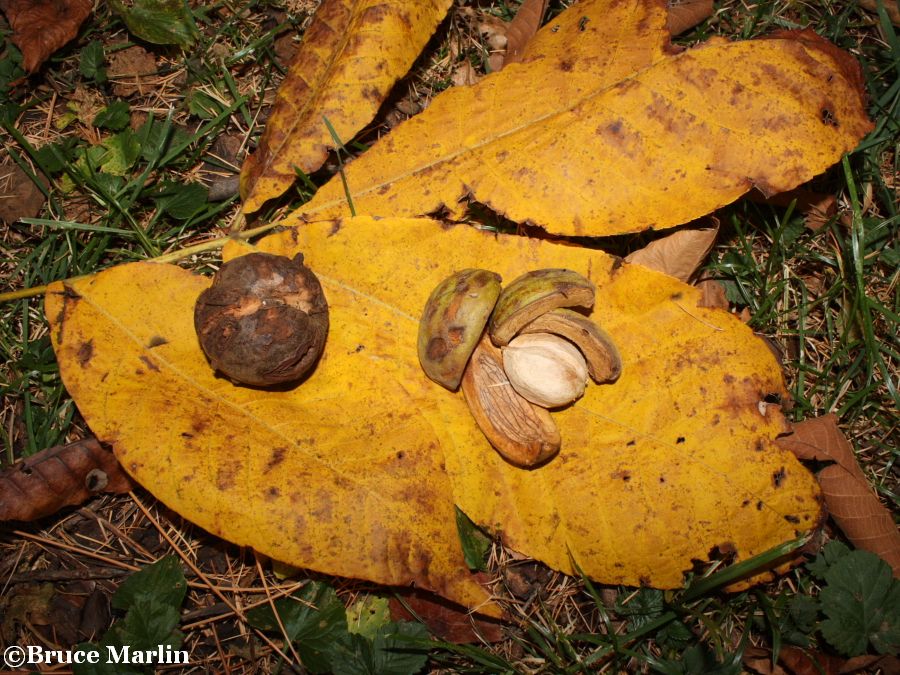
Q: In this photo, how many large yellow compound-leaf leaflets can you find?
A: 4